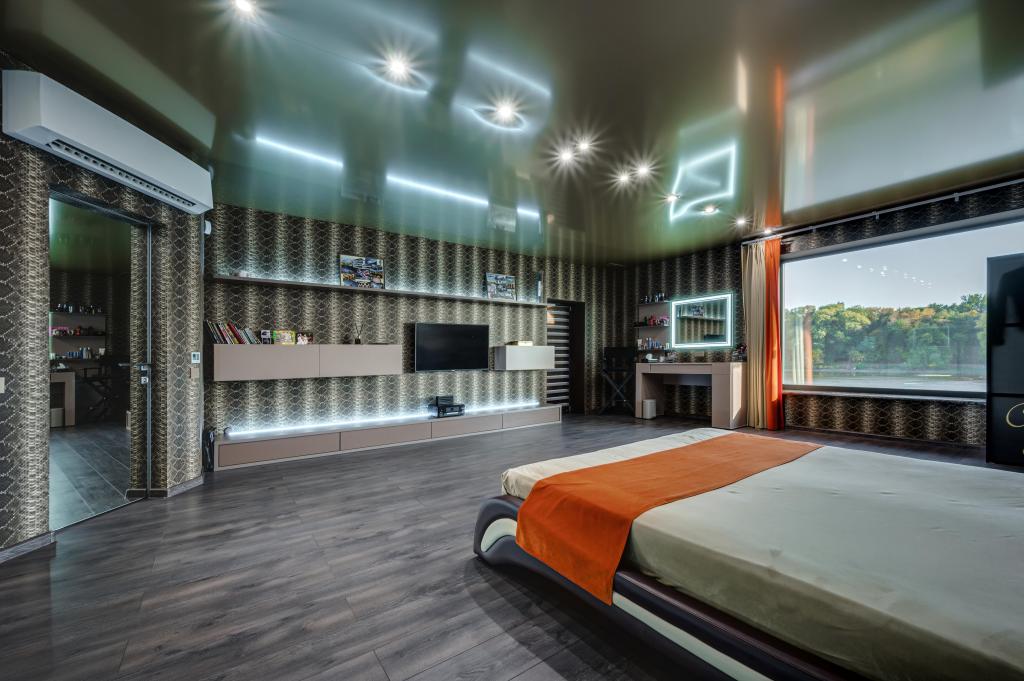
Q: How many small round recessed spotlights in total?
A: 11